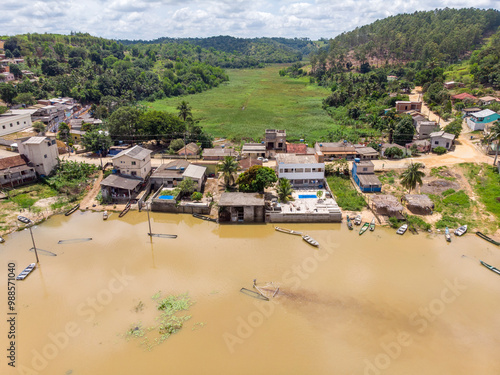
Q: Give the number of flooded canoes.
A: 4